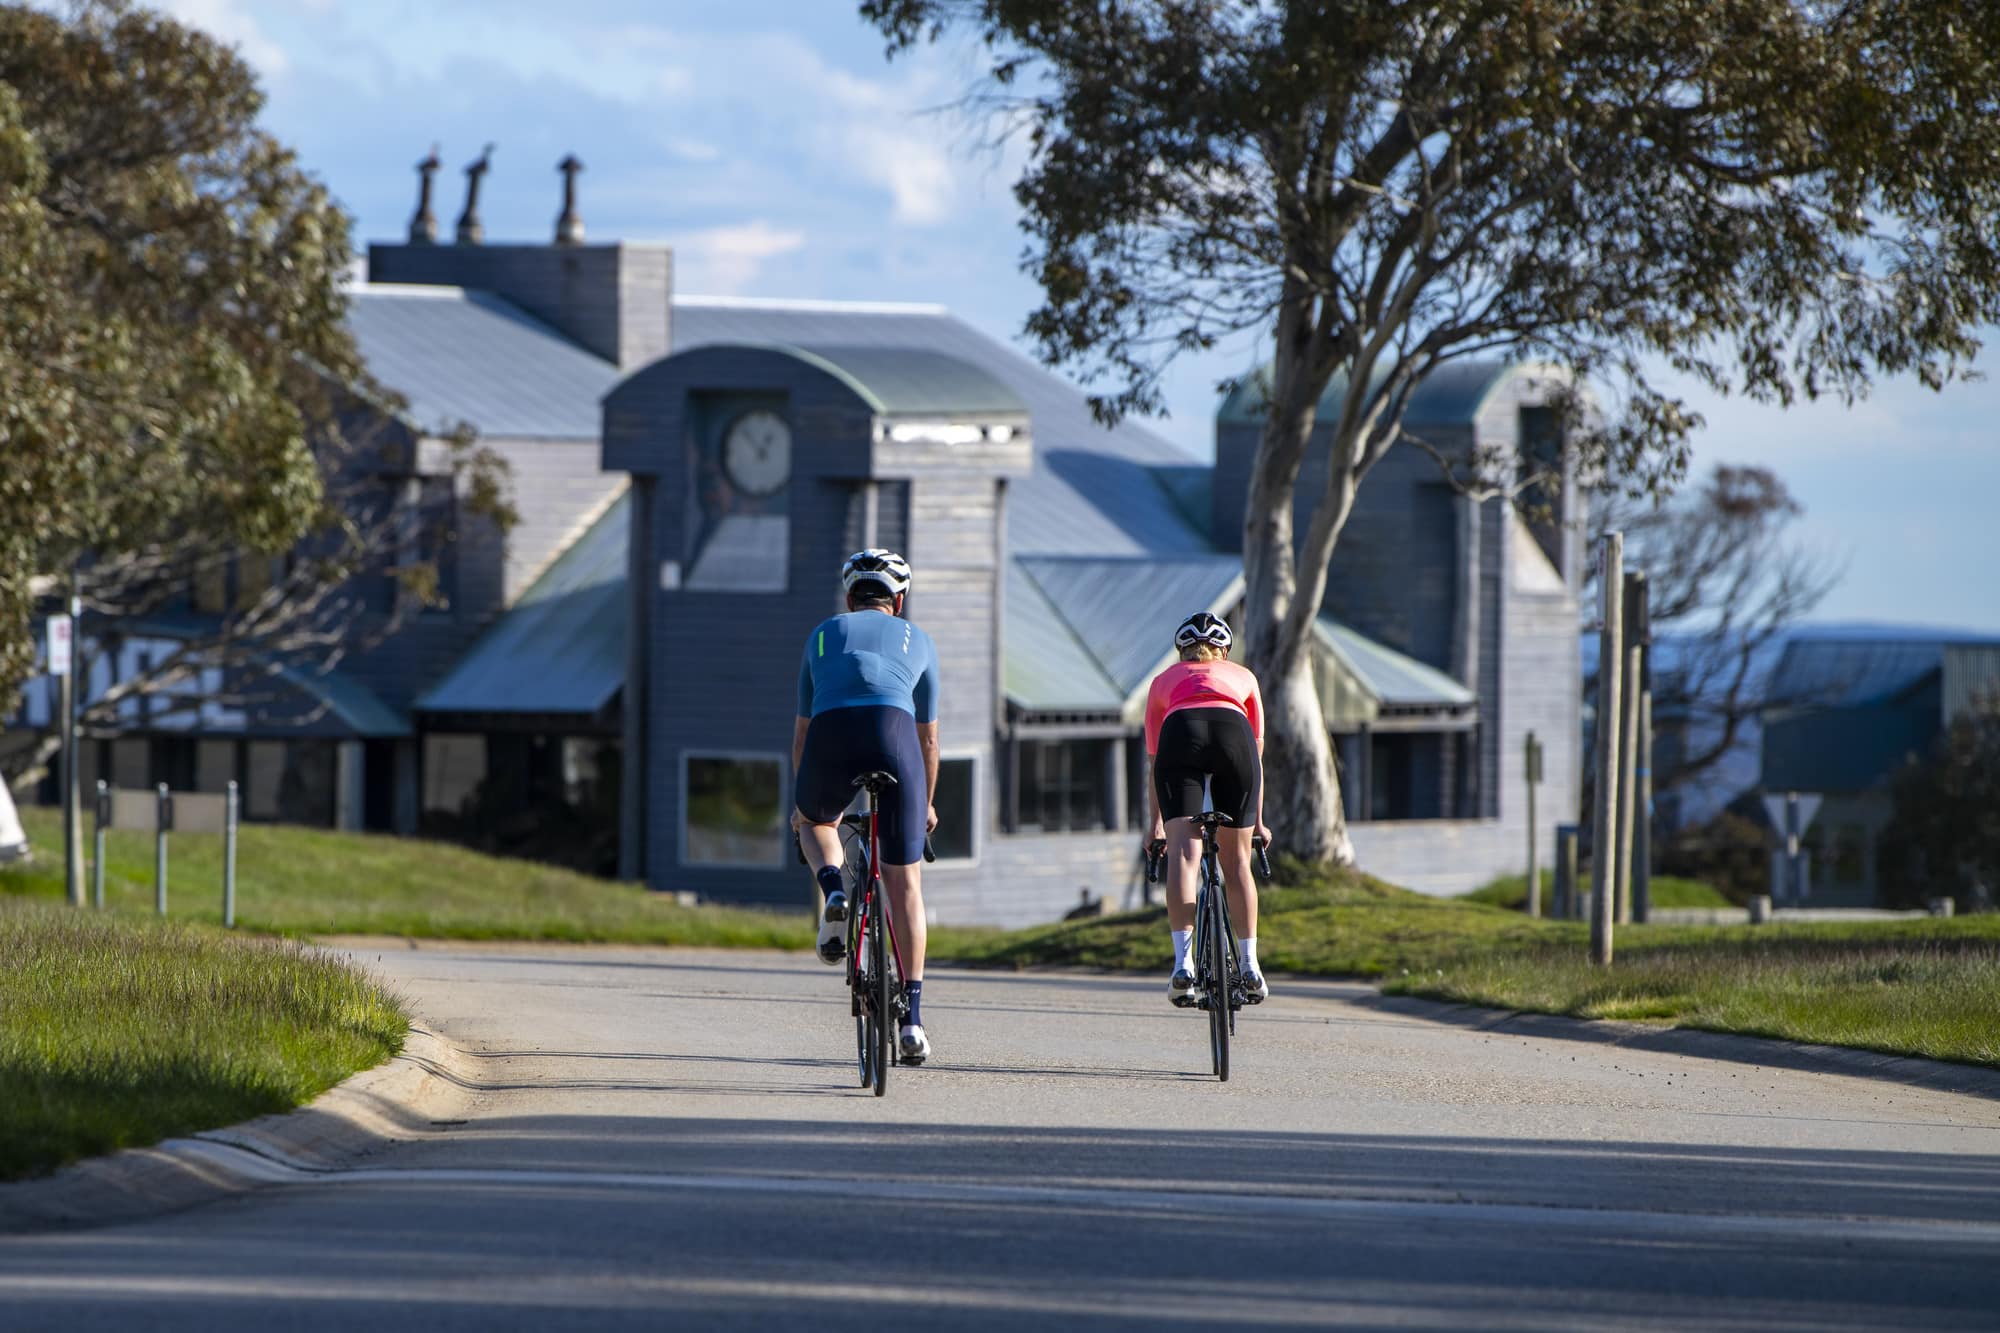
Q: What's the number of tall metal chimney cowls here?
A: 3